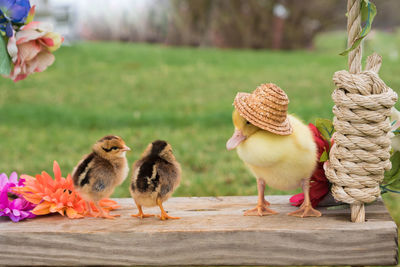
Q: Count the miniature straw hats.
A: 1